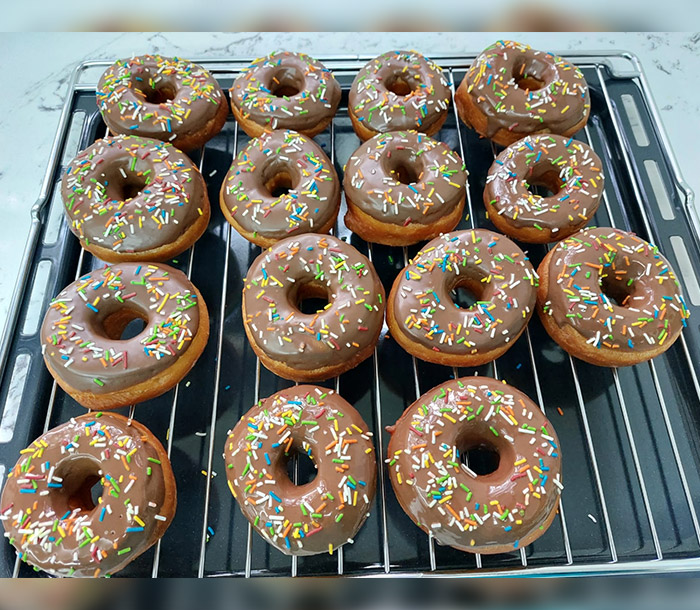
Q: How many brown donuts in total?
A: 15